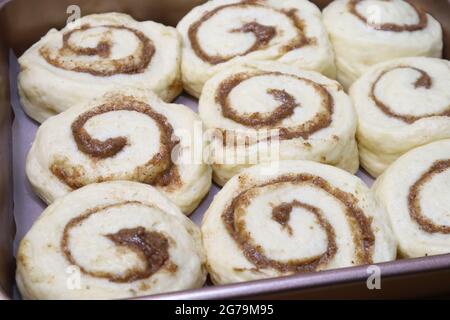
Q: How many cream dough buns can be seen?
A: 9